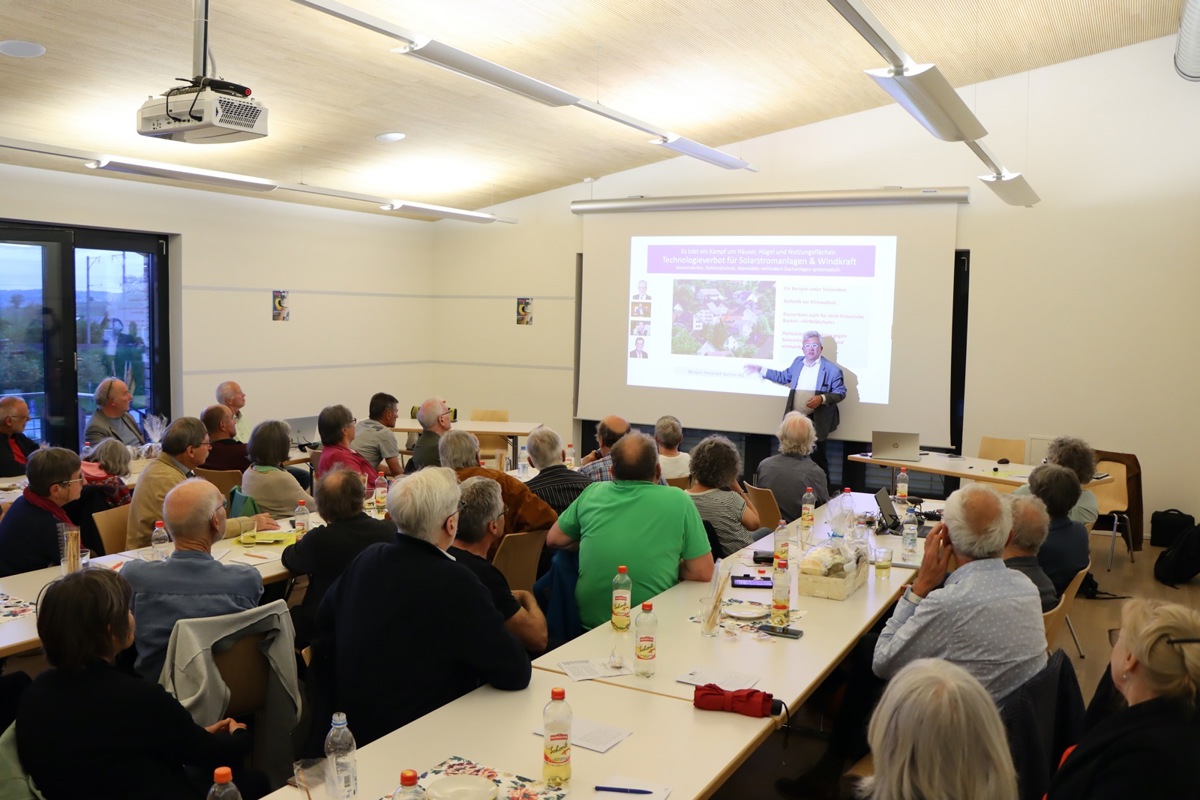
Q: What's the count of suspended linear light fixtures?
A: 6